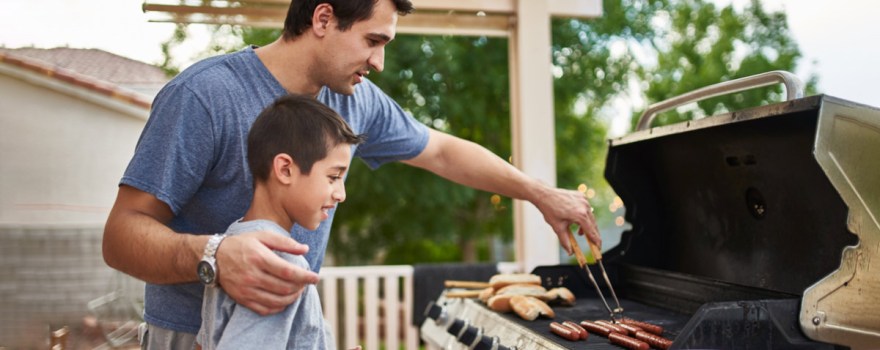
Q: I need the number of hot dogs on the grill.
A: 8